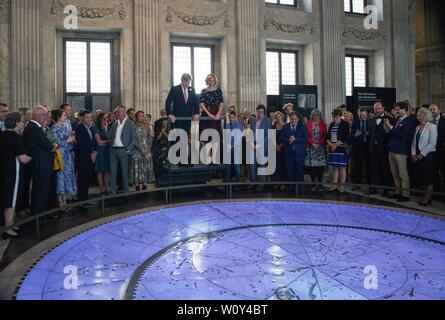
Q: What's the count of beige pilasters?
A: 5